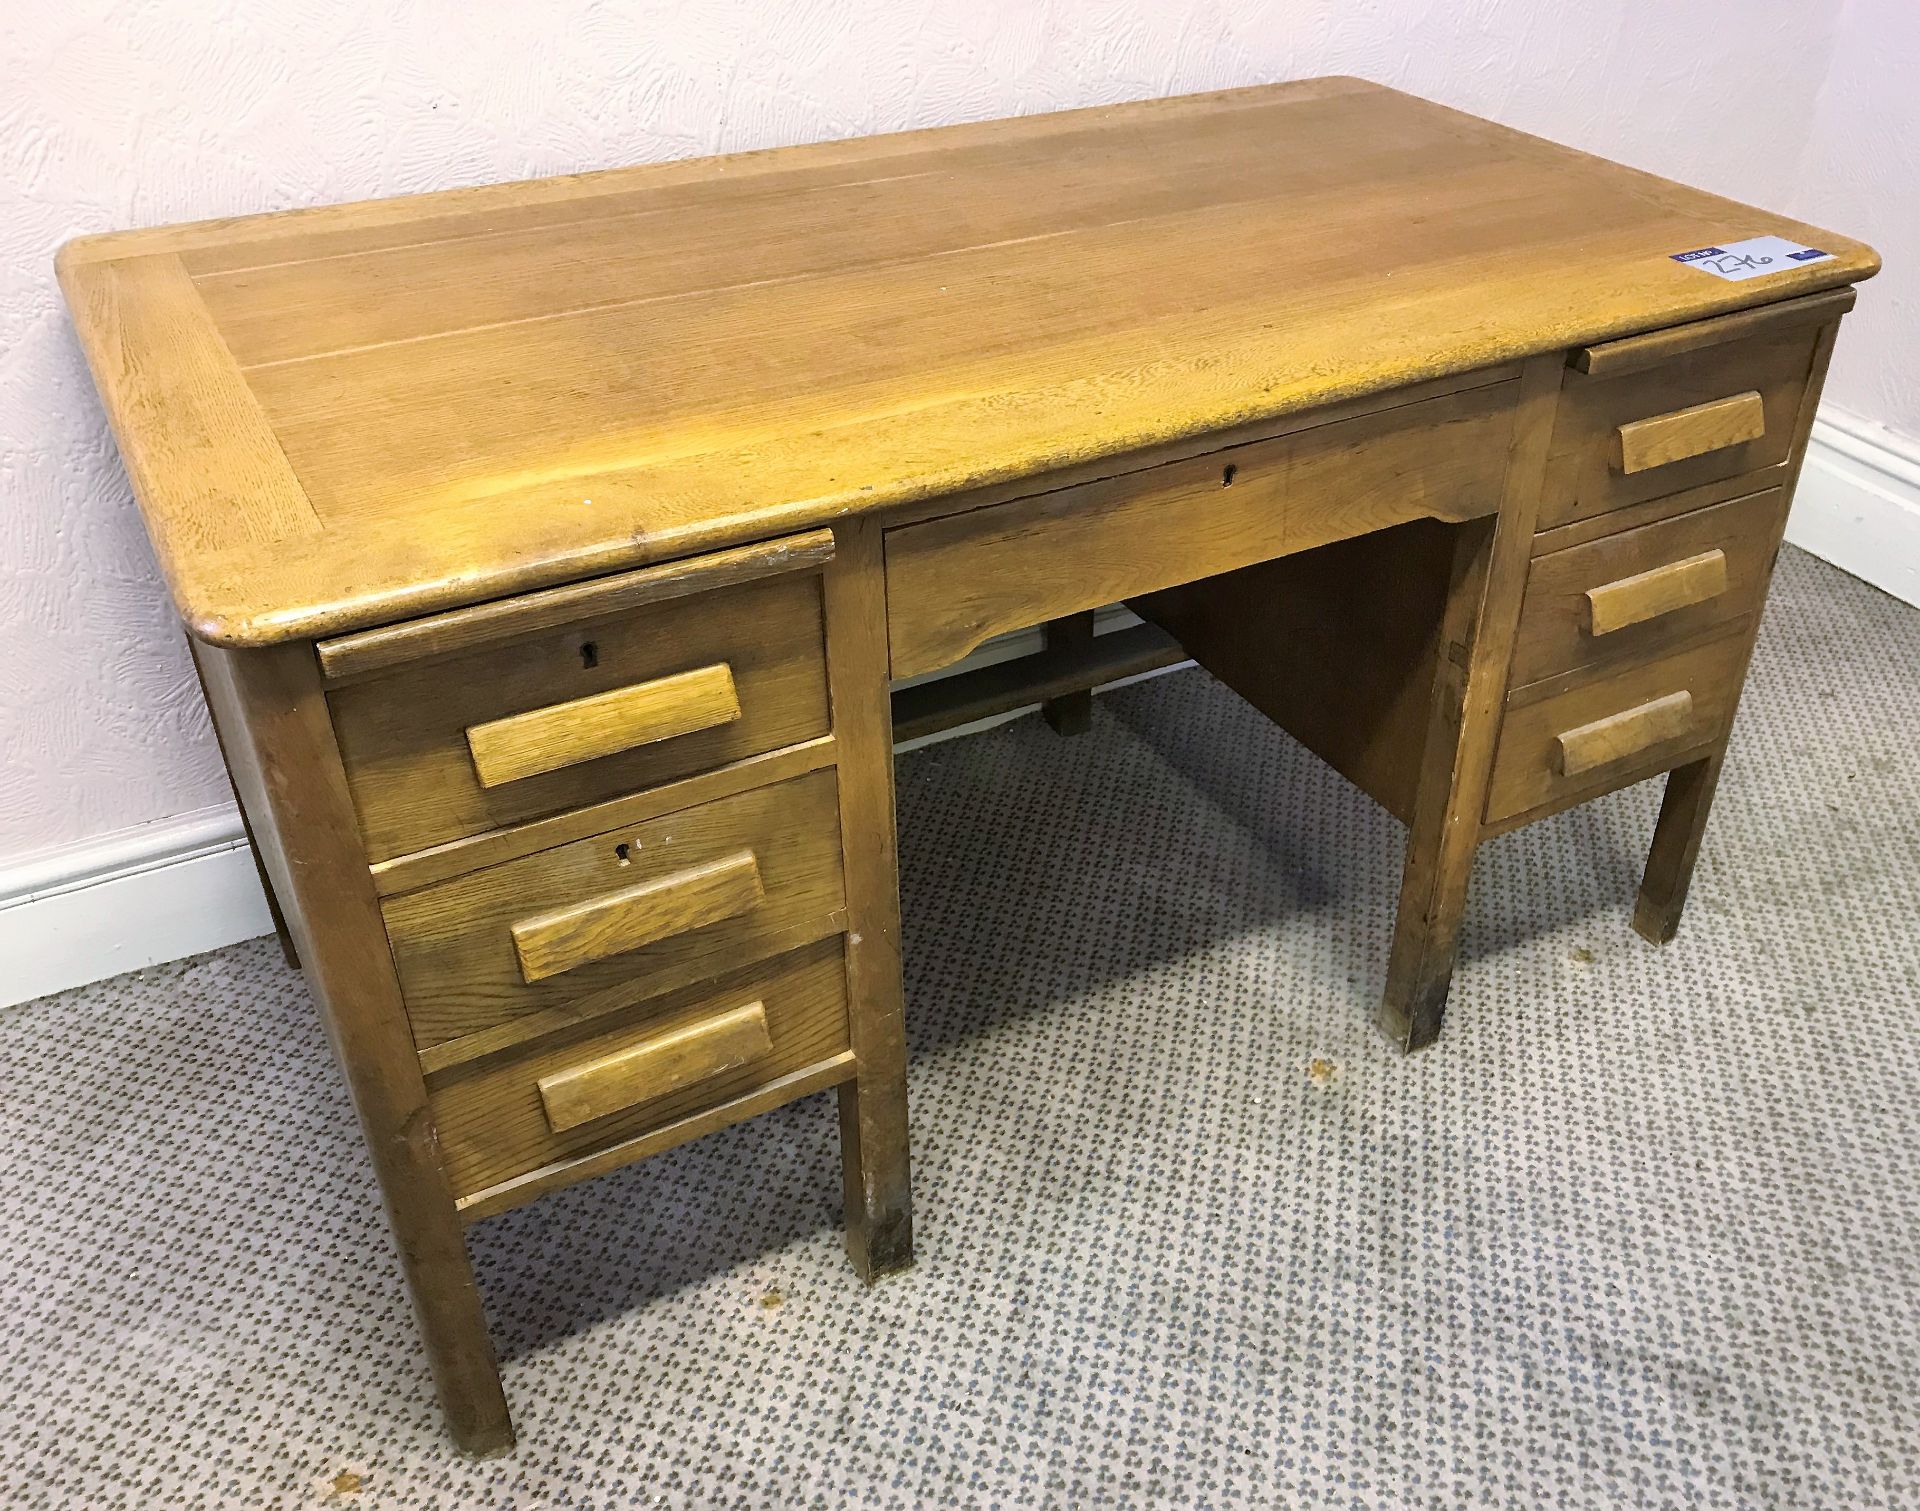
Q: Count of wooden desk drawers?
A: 7